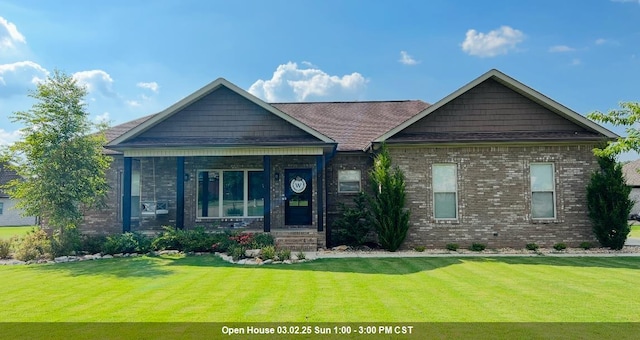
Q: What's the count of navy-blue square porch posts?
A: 4